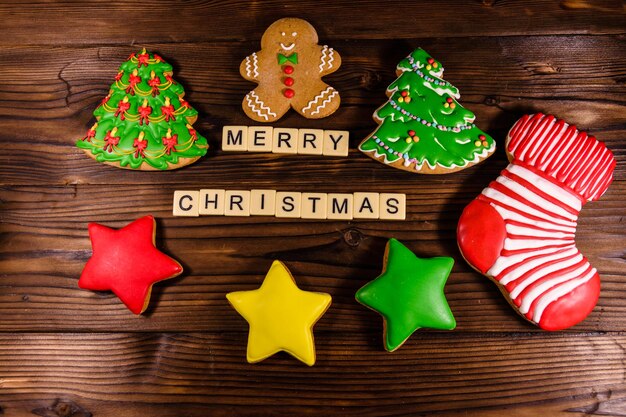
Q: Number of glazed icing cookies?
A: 7